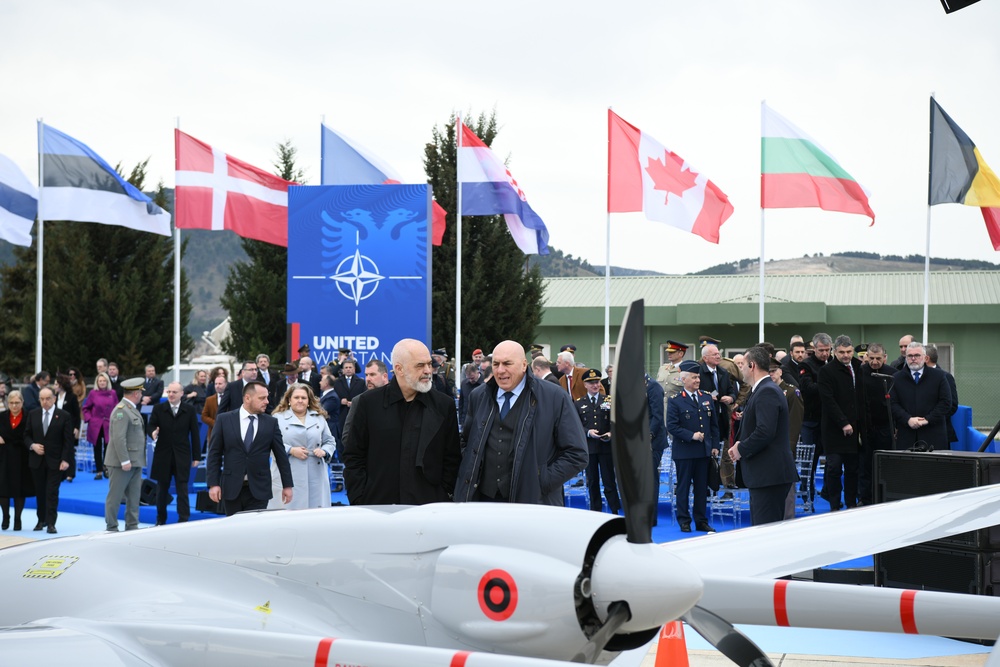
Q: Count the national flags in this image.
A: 8